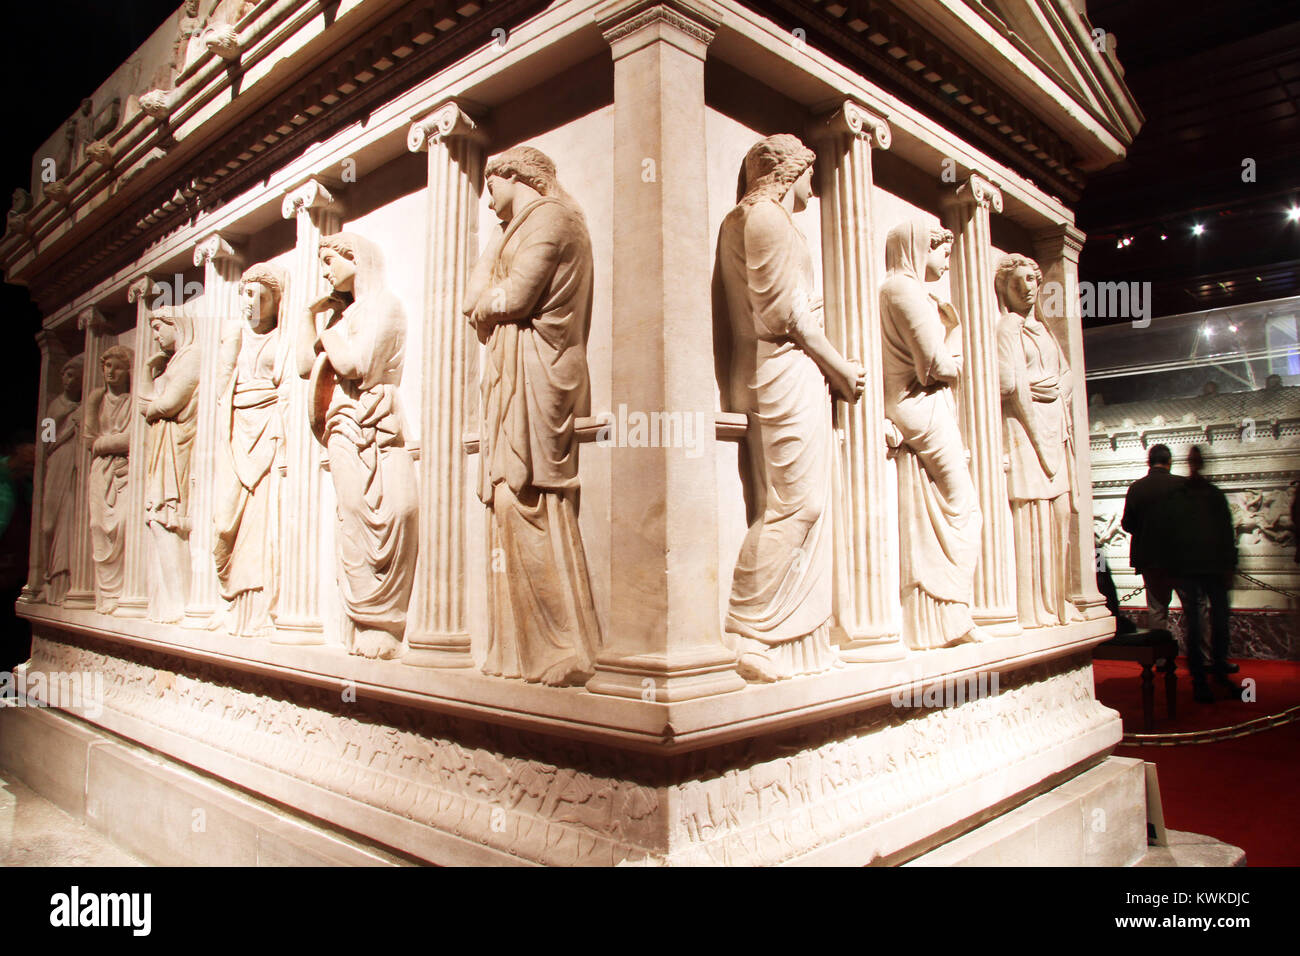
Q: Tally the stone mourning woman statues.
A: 9